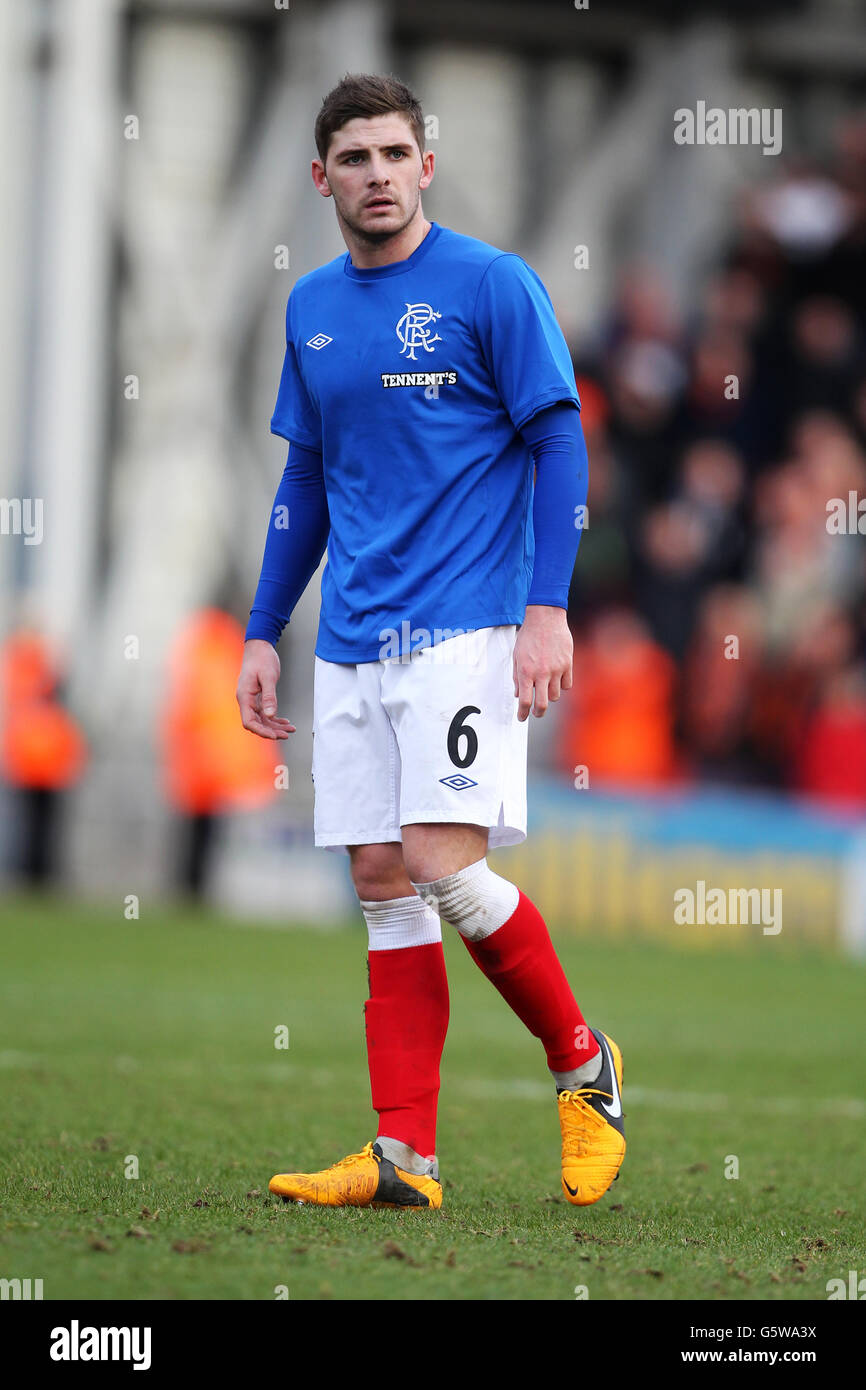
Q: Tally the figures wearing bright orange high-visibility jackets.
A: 3